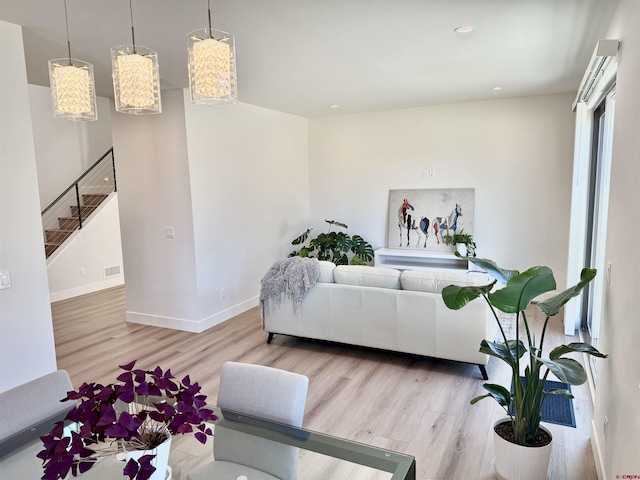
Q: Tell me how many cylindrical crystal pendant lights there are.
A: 3